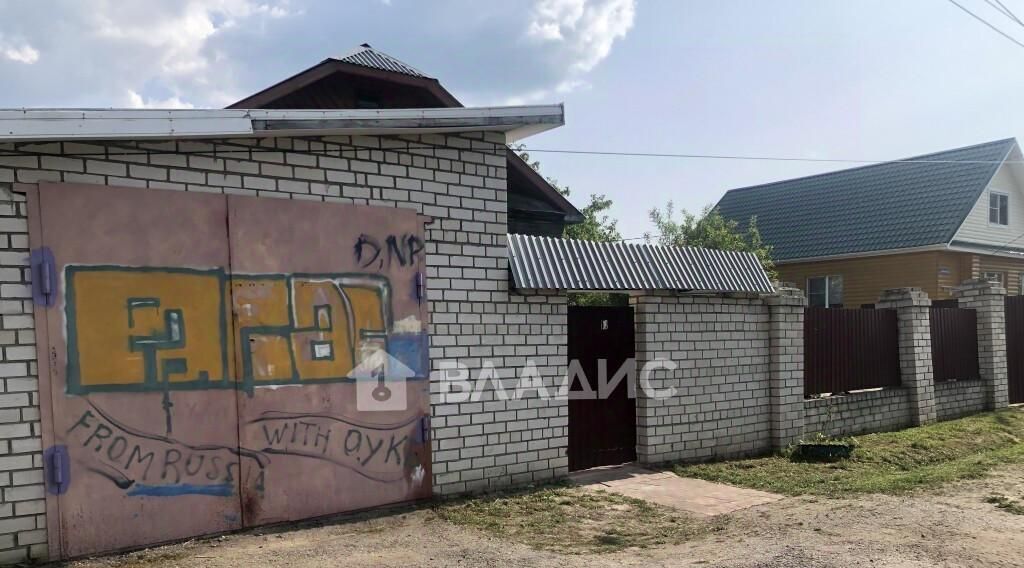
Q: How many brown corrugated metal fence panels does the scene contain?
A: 3